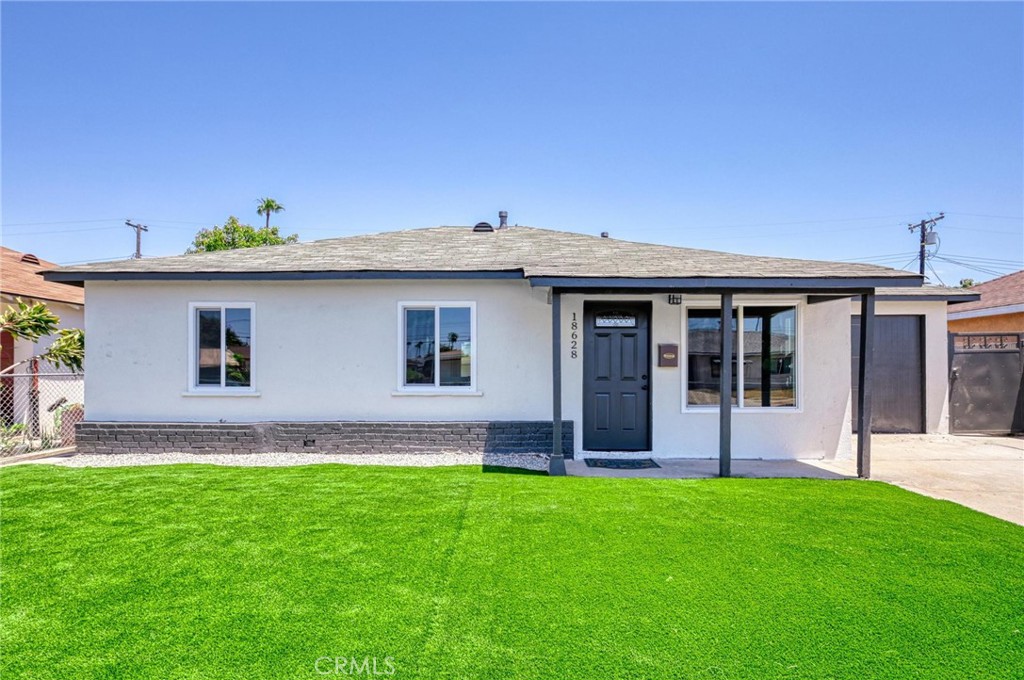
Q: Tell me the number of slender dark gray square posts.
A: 3